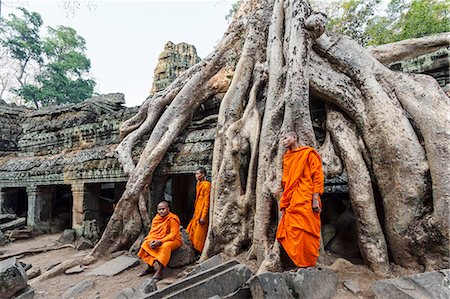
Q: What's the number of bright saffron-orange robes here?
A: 3